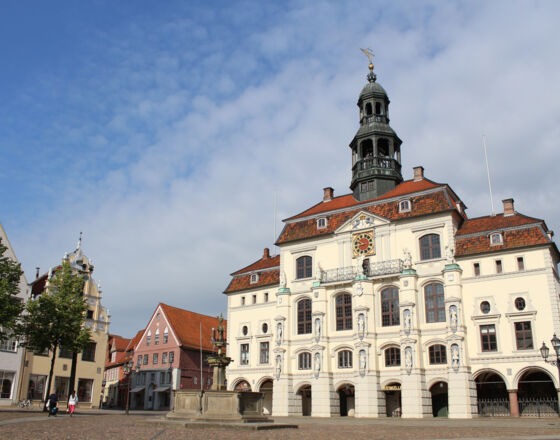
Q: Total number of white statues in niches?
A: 10